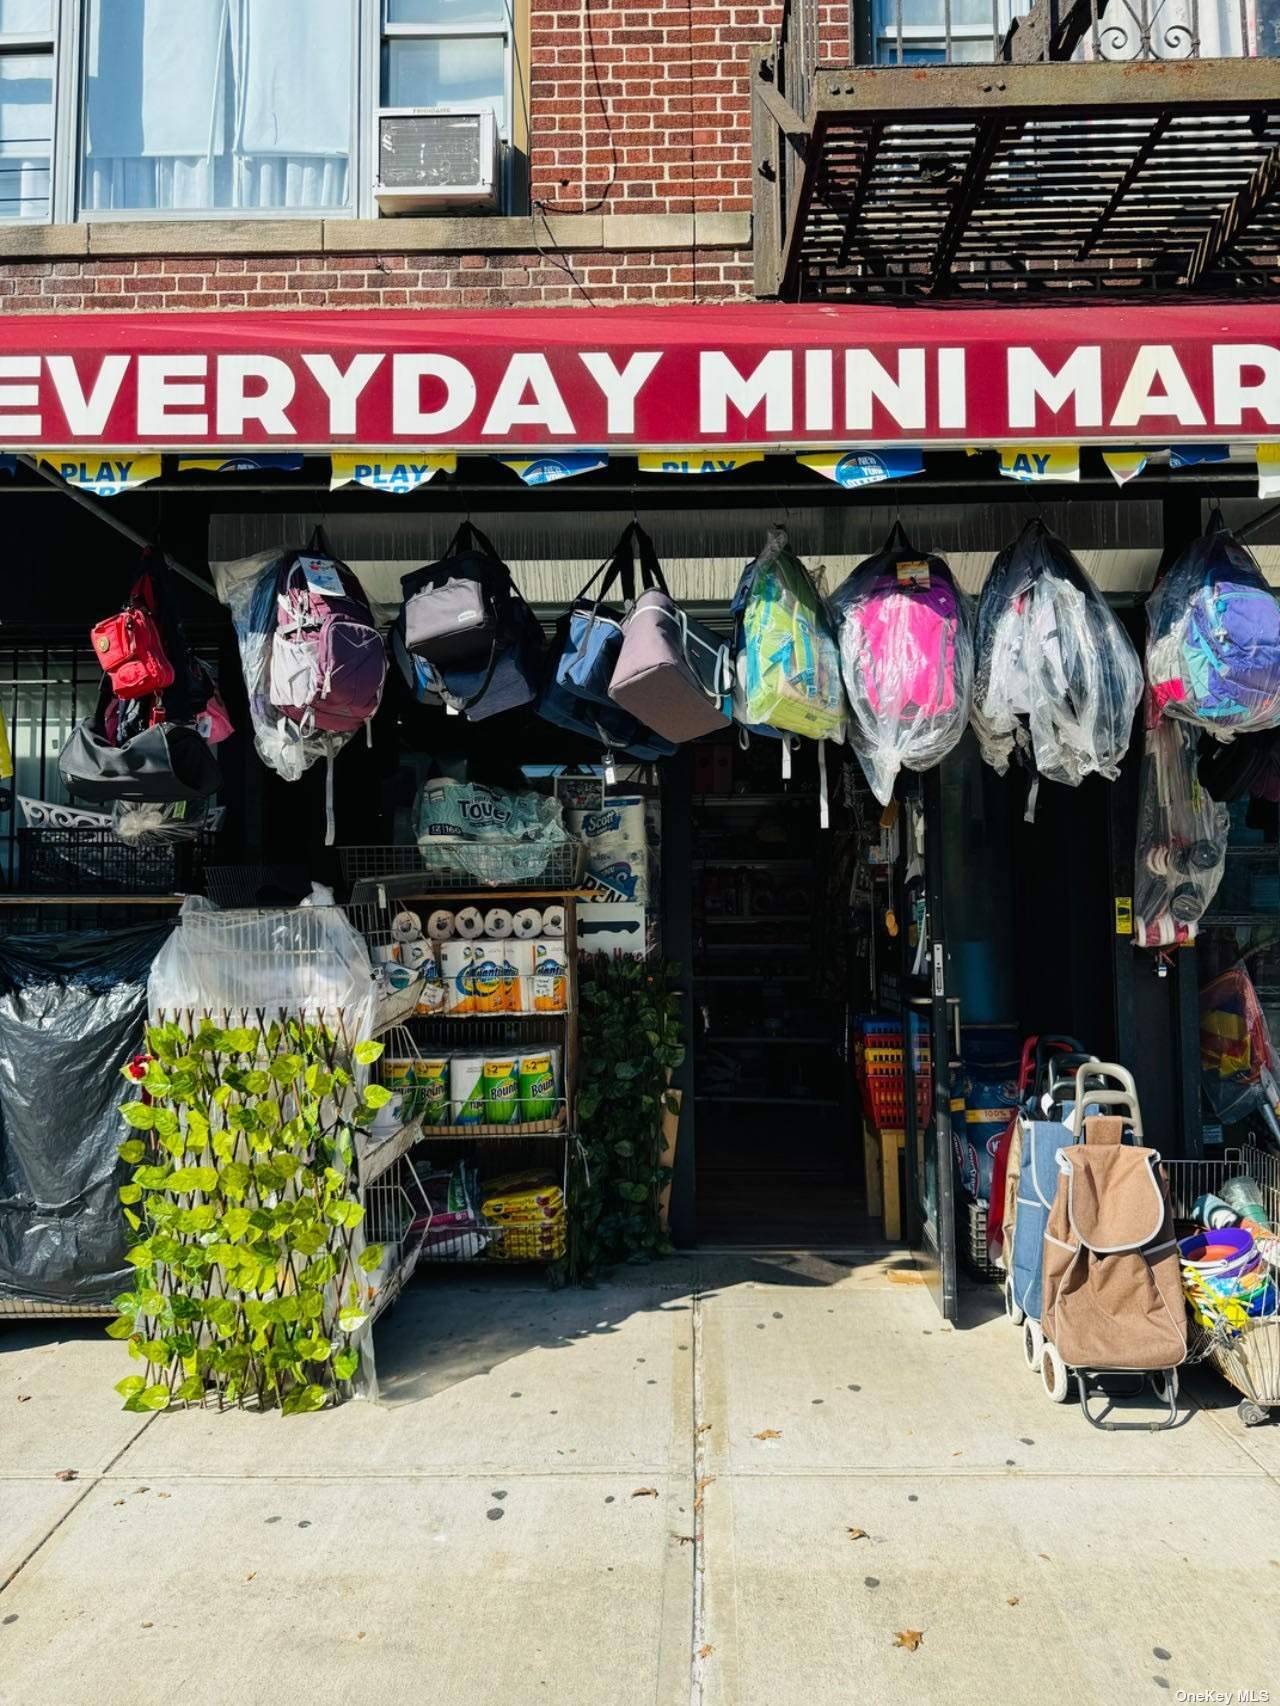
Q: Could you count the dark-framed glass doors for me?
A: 1